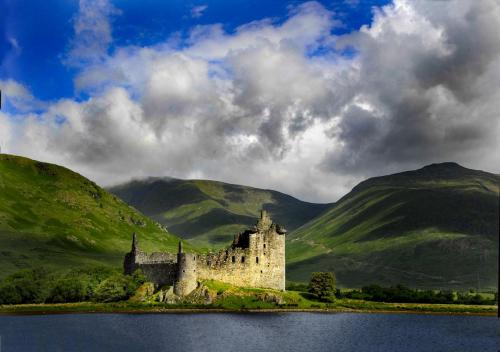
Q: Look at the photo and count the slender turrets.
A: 2